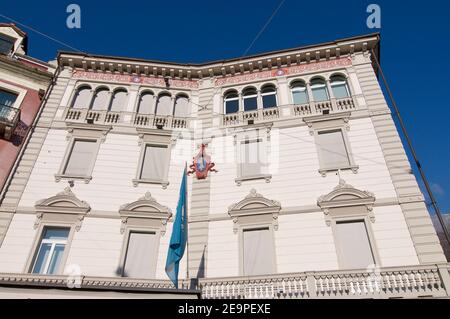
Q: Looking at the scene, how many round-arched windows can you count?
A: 12